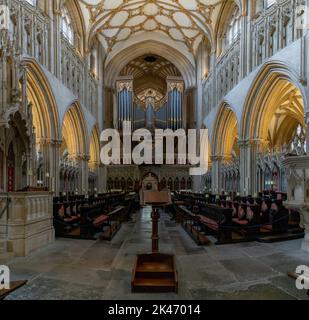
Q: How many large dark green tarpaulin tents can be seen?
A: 0